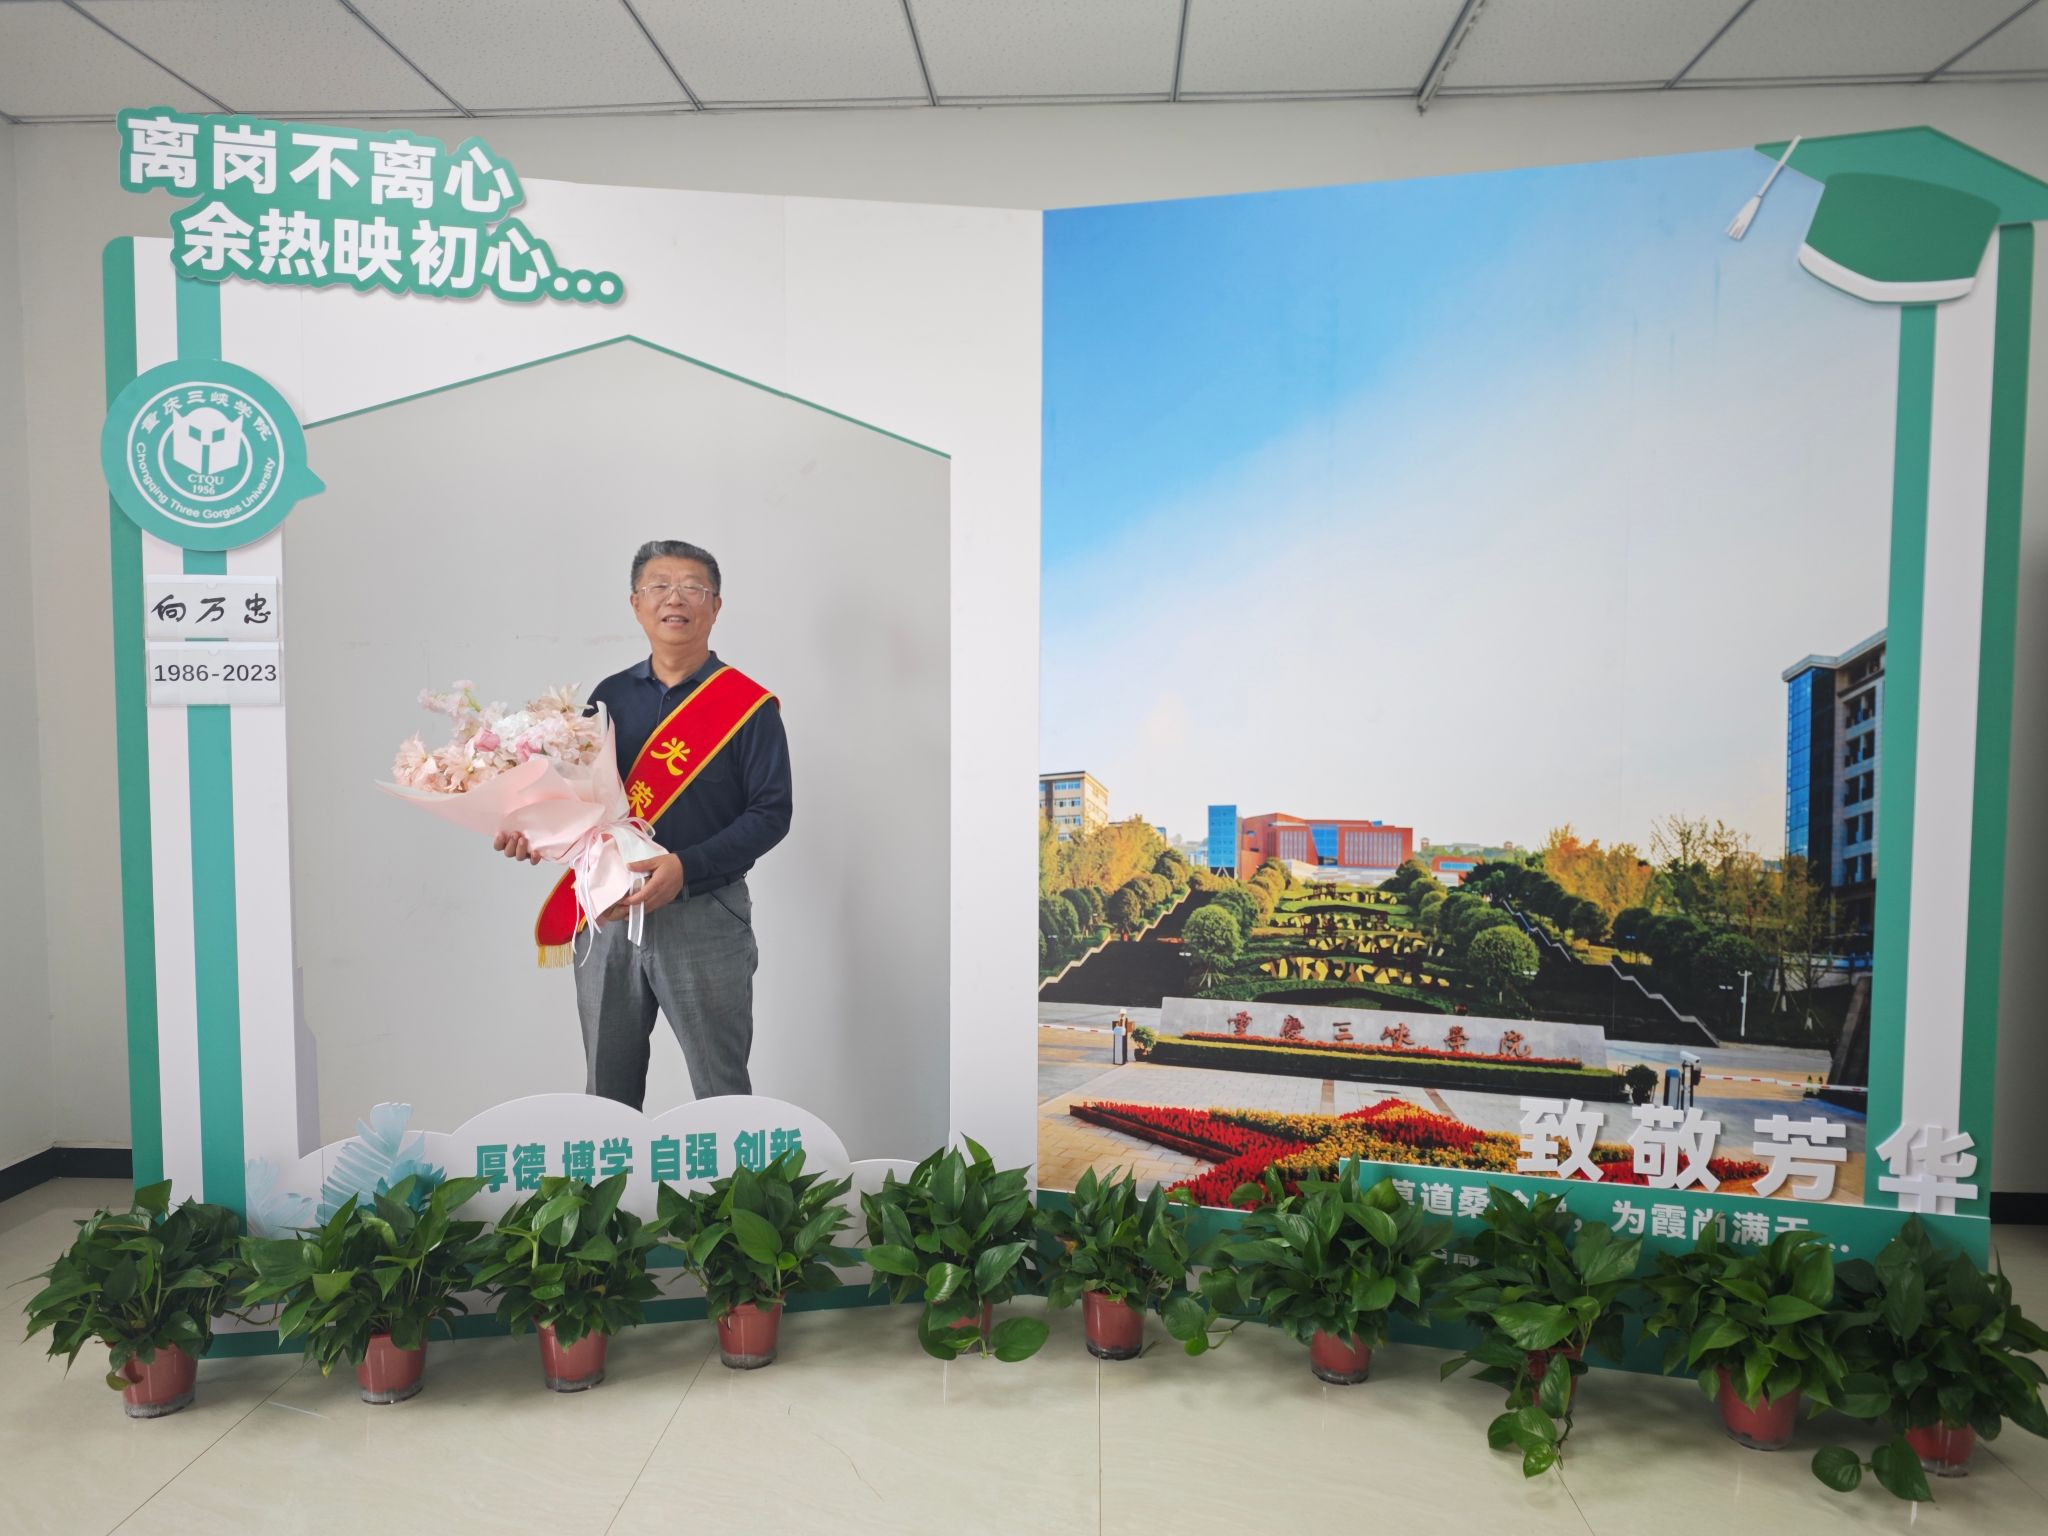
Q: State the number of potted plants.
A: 10